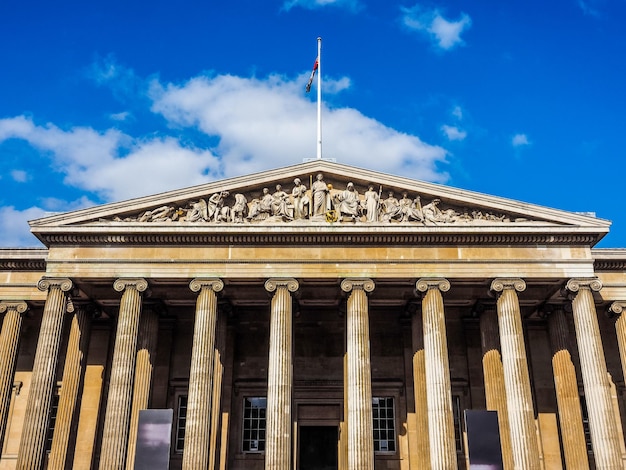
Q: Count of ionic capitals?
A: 10